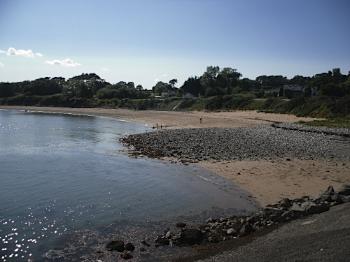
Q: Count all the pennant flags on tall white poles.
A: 0